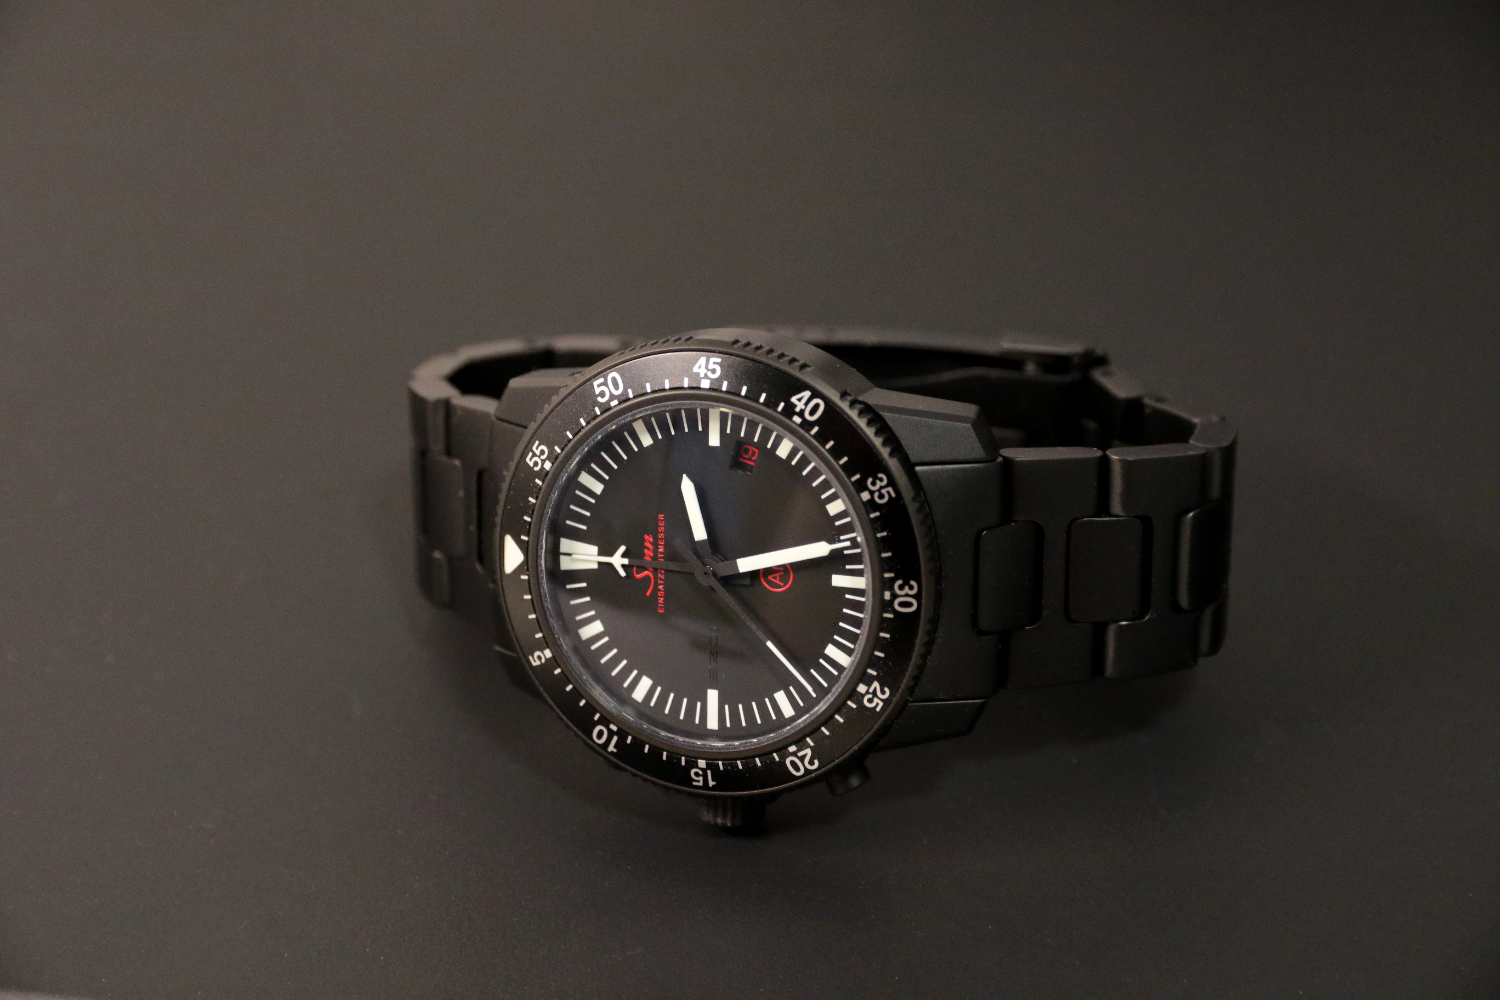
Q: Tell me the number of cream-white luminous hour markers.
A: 12